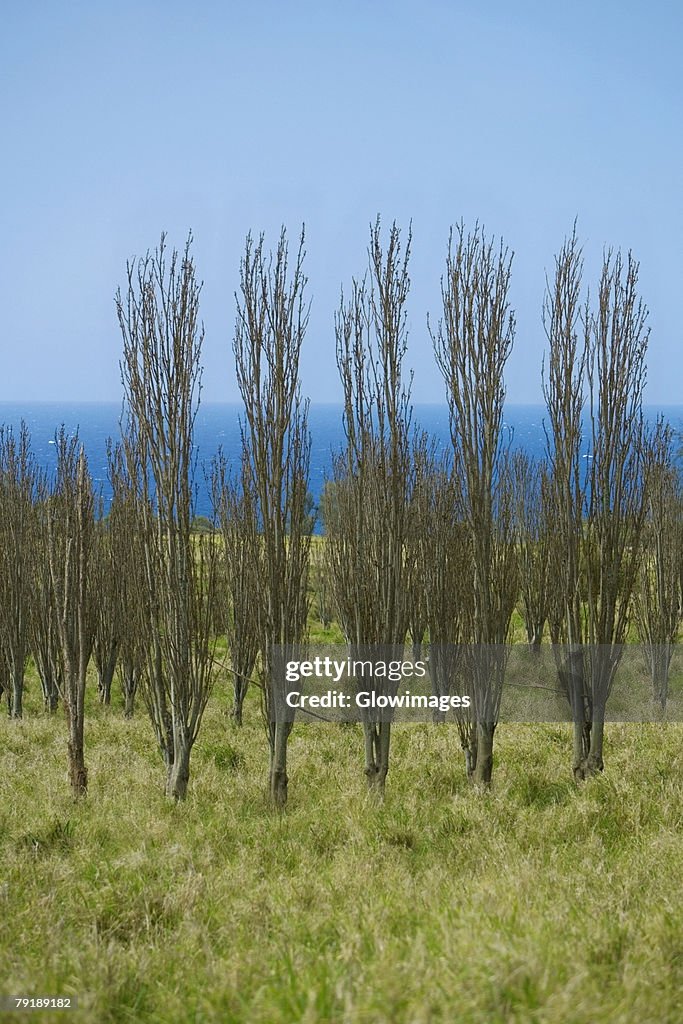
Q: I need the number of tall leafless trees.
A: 5